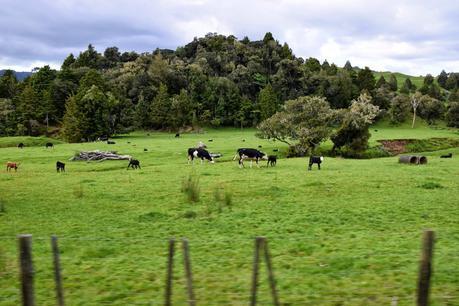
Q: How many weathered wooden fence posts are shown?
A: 7